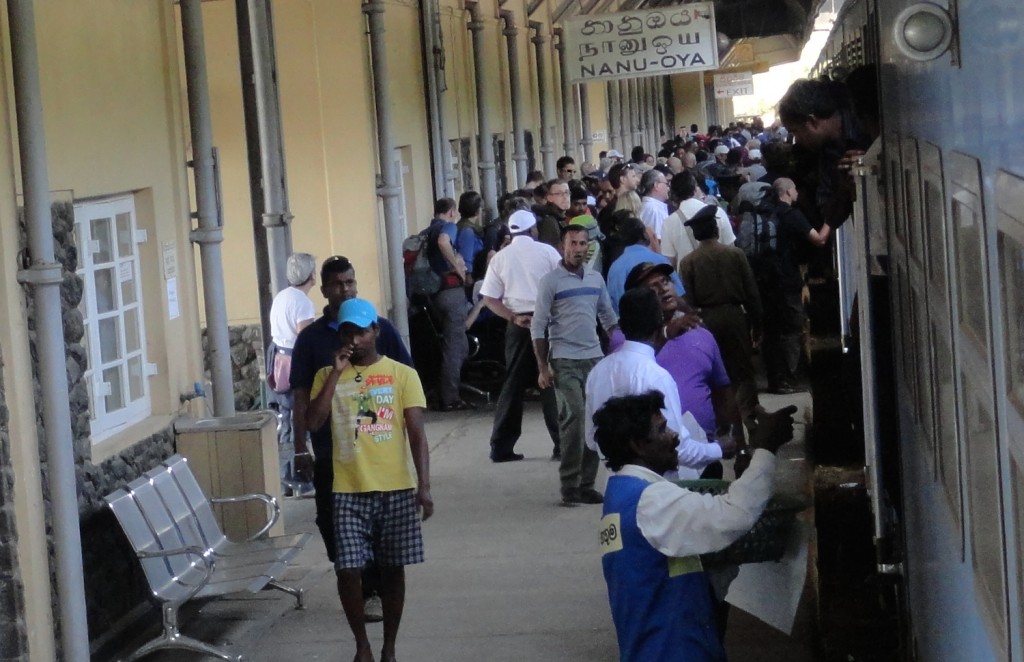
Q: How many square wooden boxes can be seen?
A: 1